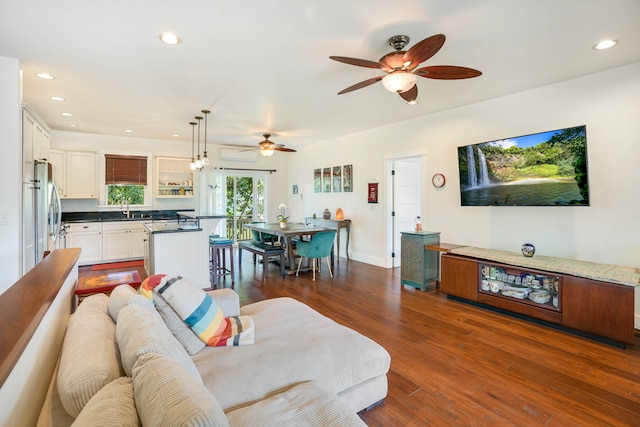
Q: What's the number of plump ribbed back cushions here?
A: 5